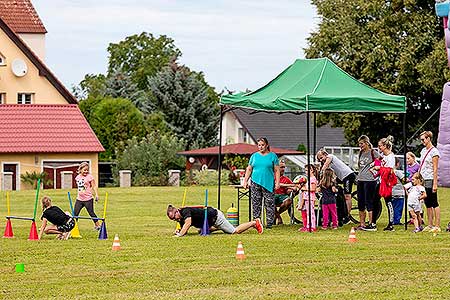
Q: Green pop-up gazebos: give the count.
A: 1